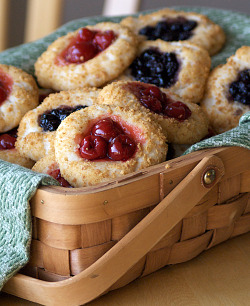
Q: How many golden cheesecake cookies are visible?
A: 10